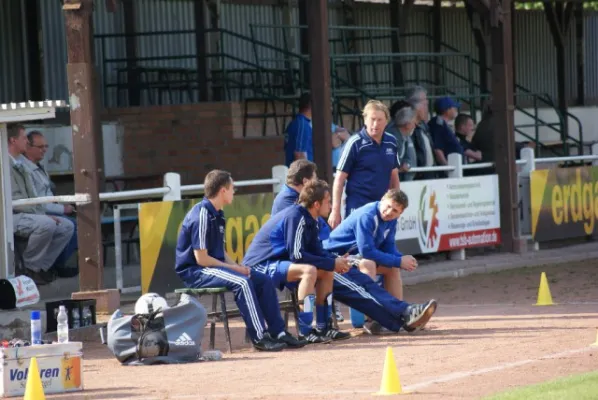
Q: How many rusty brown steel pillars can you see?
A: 3